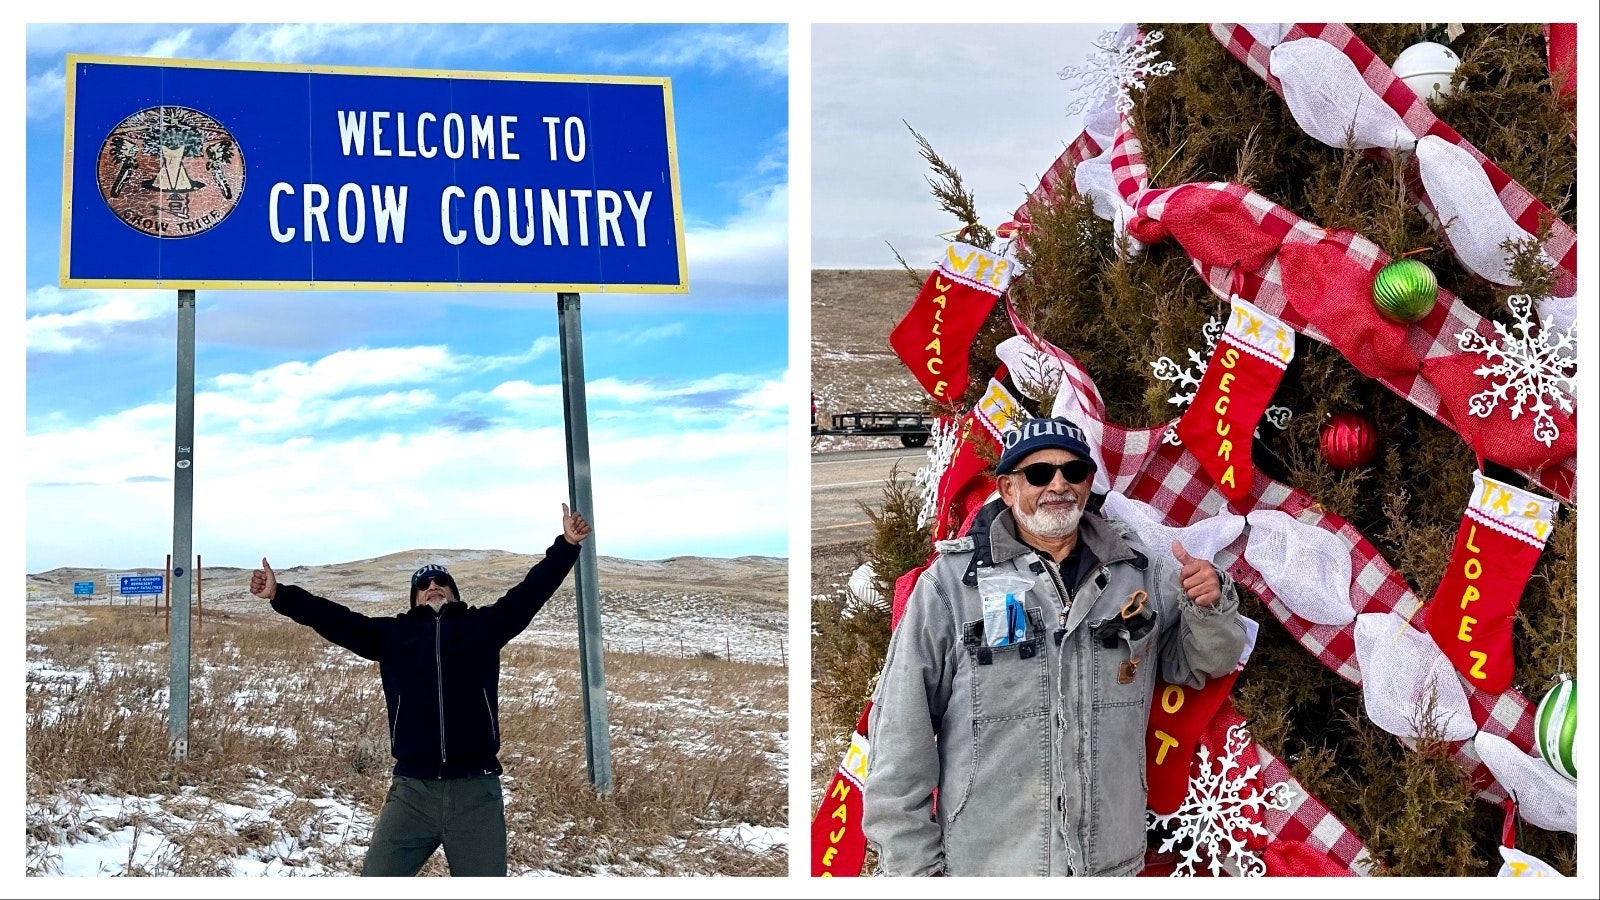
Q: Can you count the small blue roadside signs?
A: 2